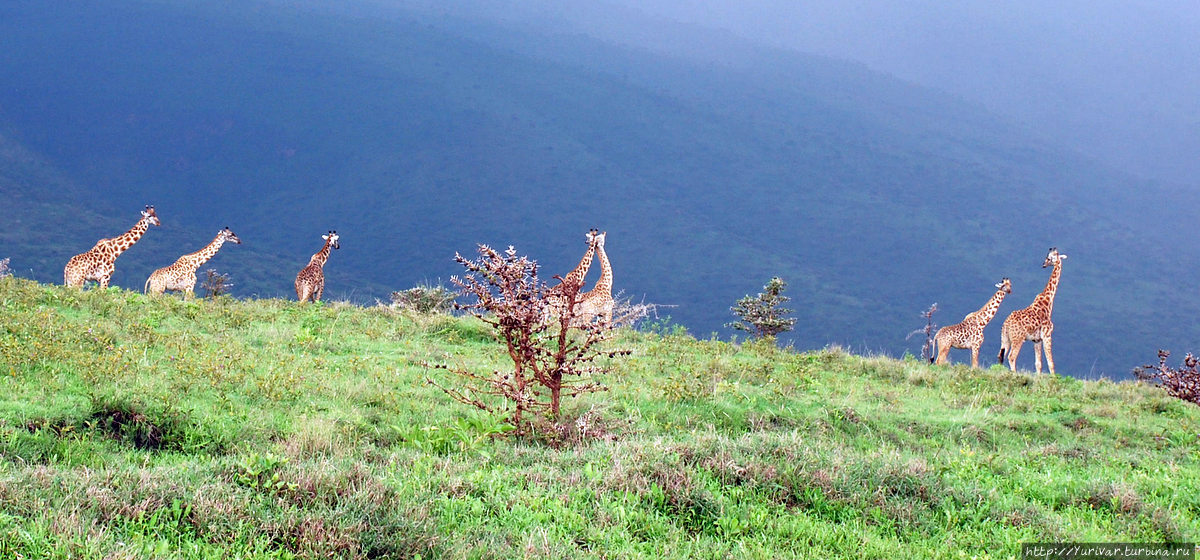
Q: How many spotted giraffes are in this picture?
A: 7